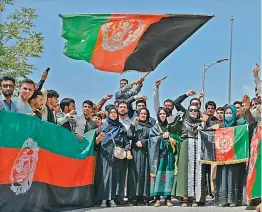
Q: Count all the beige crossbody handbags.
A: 1